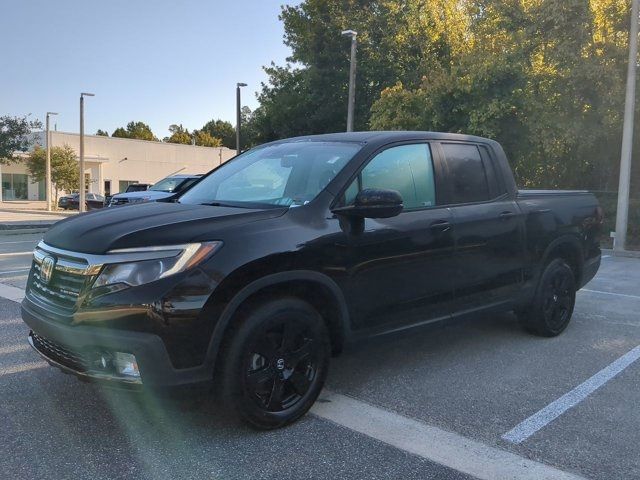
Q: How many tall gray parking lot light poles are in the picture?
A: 5